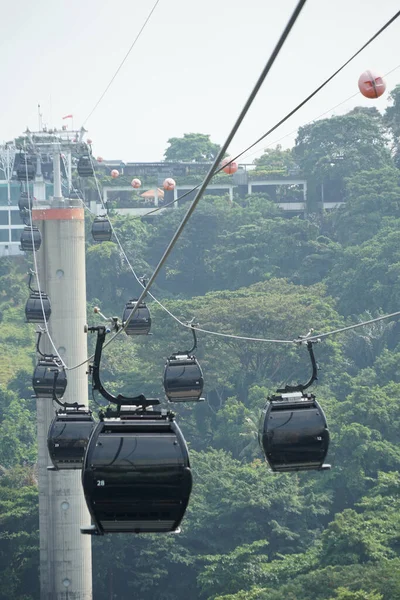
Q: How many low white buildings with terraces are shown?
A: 1